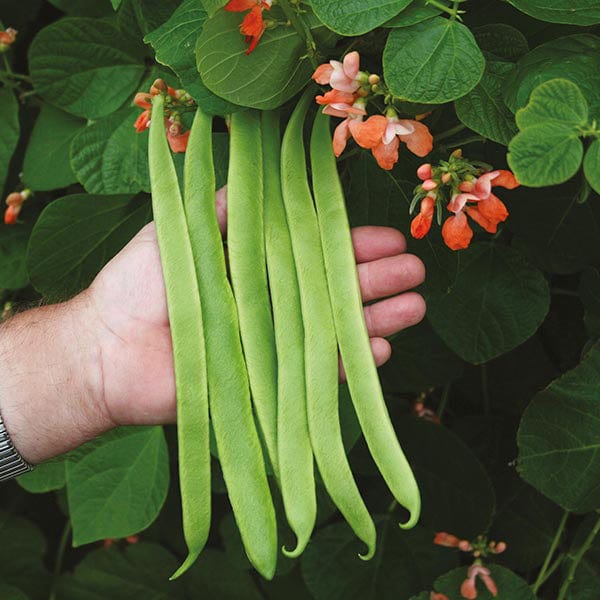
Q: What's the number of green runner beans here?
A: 6